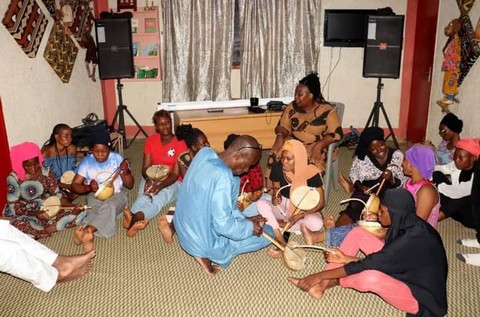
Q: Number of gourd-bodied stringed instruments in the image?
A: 9